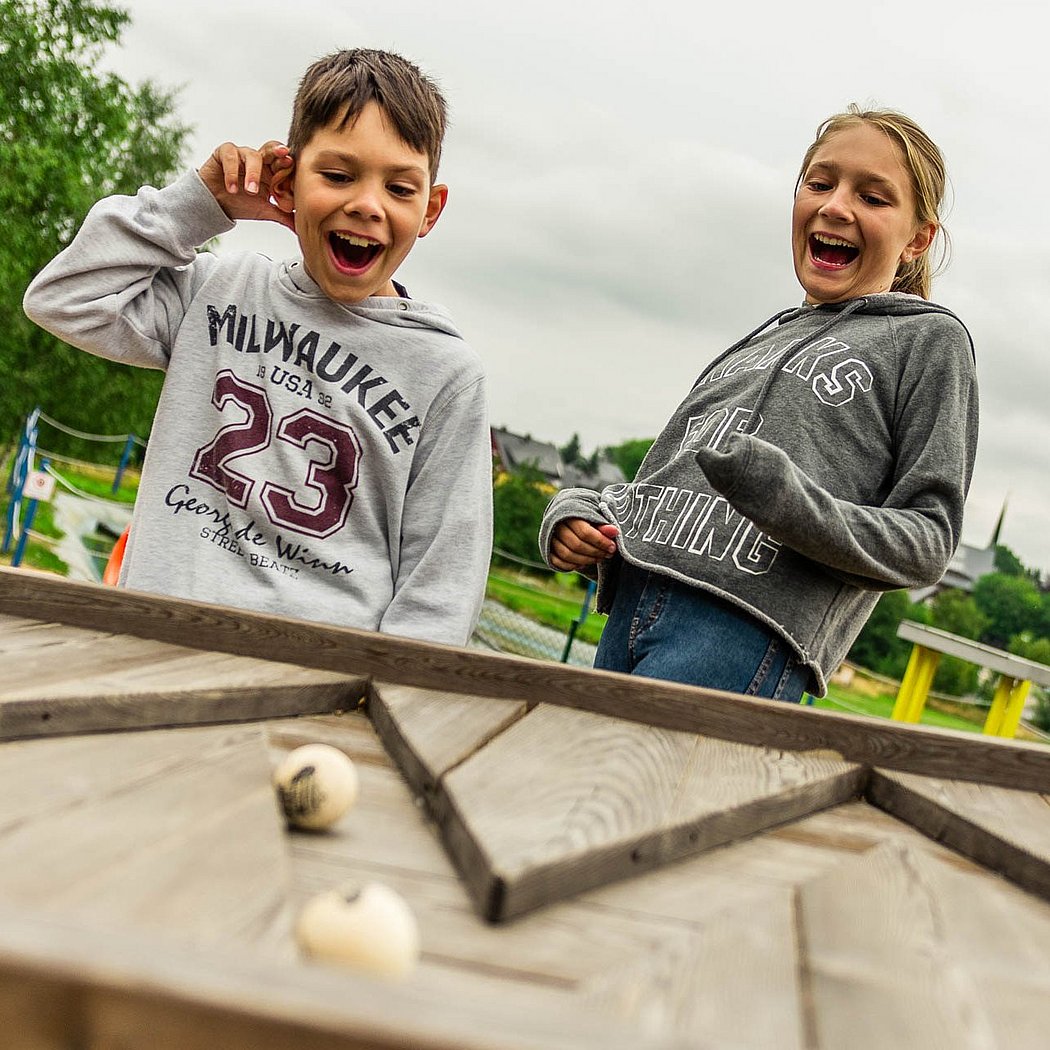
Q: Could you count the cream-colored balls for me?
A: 2